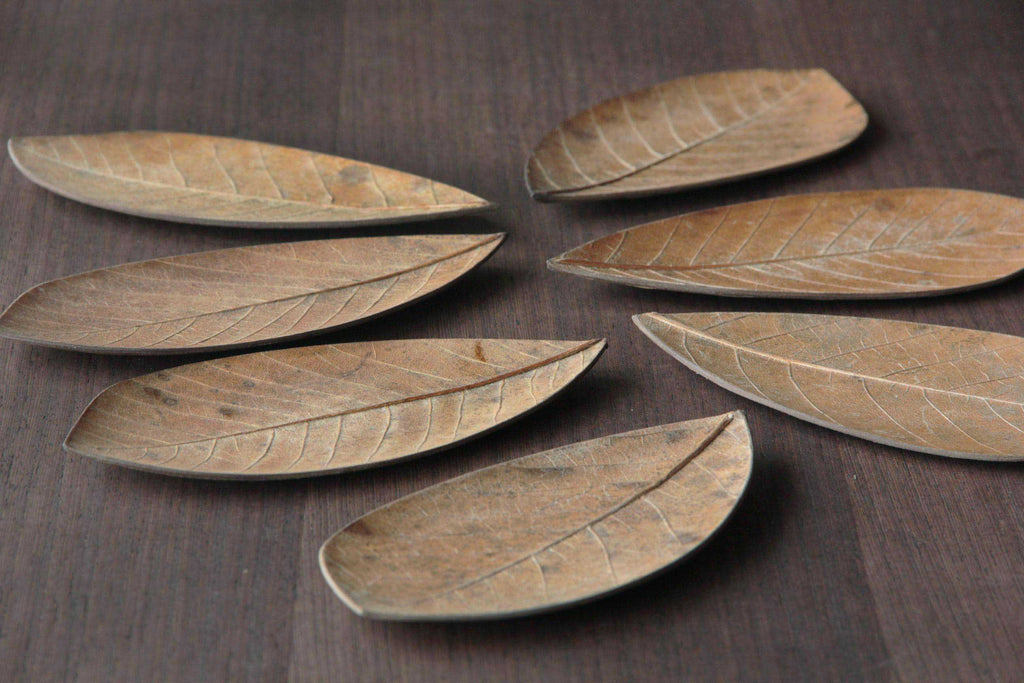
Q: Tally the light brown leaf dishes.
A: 7